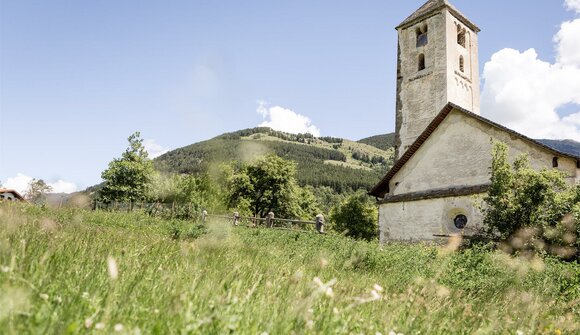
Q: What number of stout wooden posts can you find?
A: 4